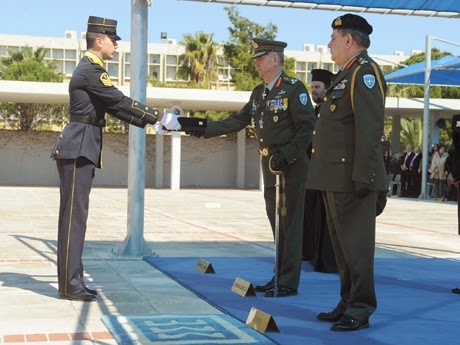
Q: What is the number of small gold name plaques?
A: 3